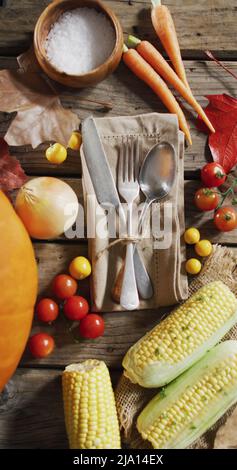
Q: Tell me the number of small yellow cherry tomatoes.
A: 6